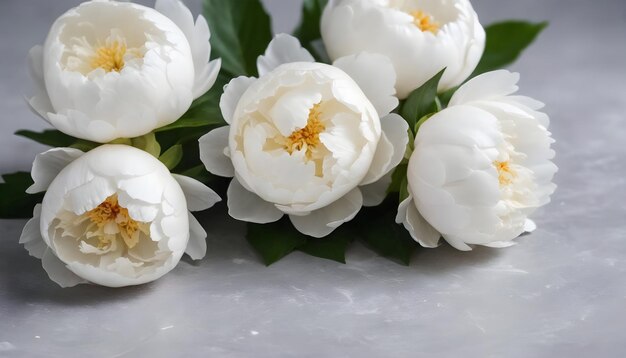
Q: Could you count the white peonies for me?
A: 5